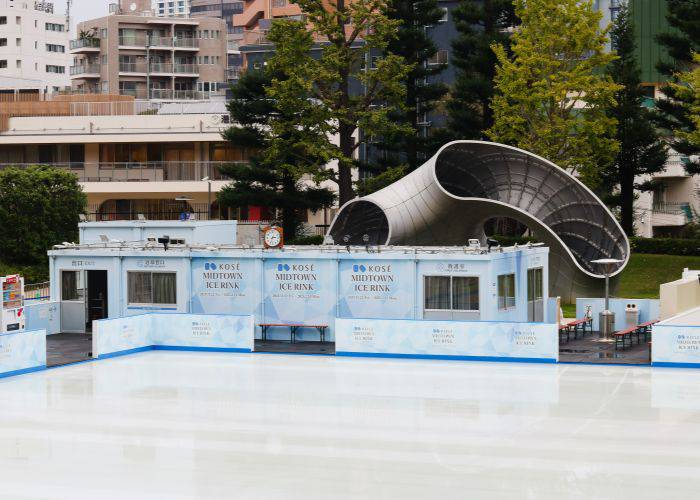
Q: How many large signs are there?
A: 3